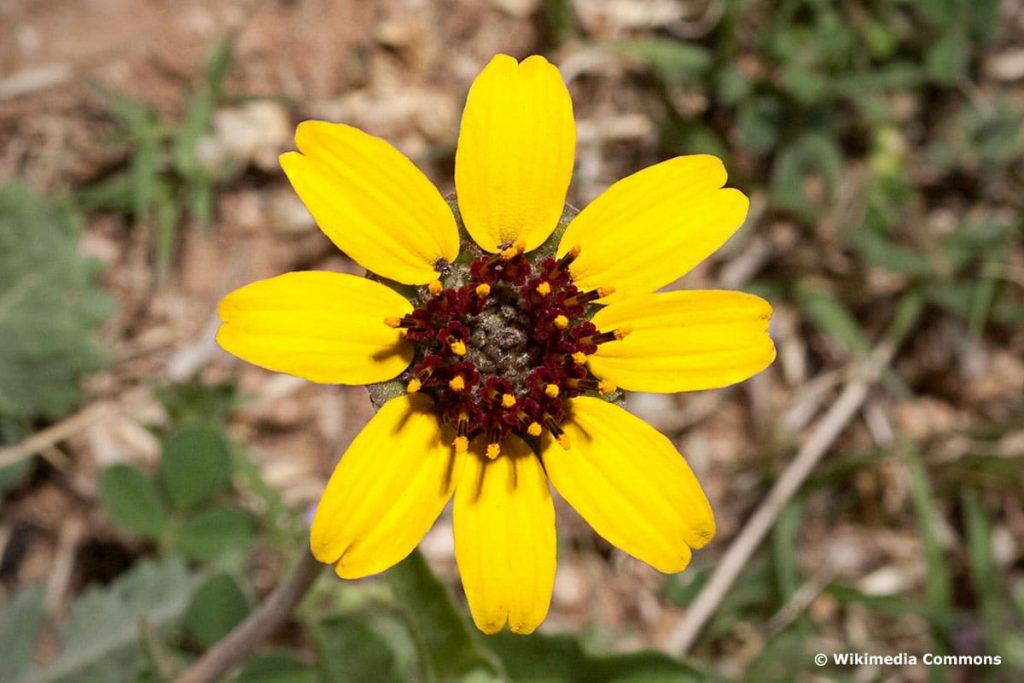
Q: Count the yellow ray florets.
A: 8